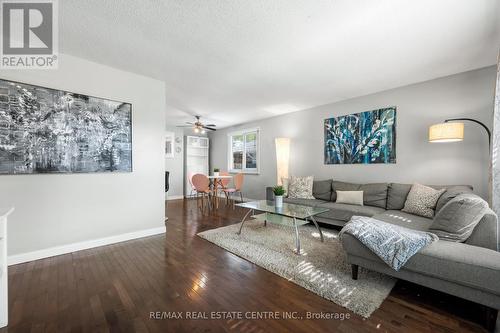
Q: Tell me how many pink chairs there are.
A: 4